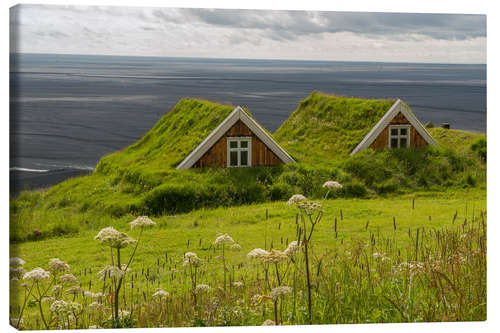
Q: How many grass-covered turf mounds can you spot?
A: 2